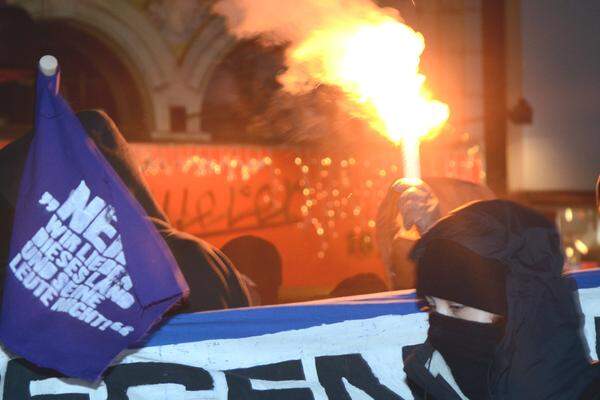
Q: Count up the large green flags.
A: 0